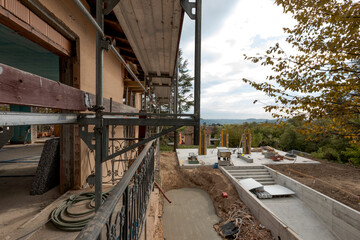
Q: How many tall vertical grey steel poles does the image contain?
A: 2